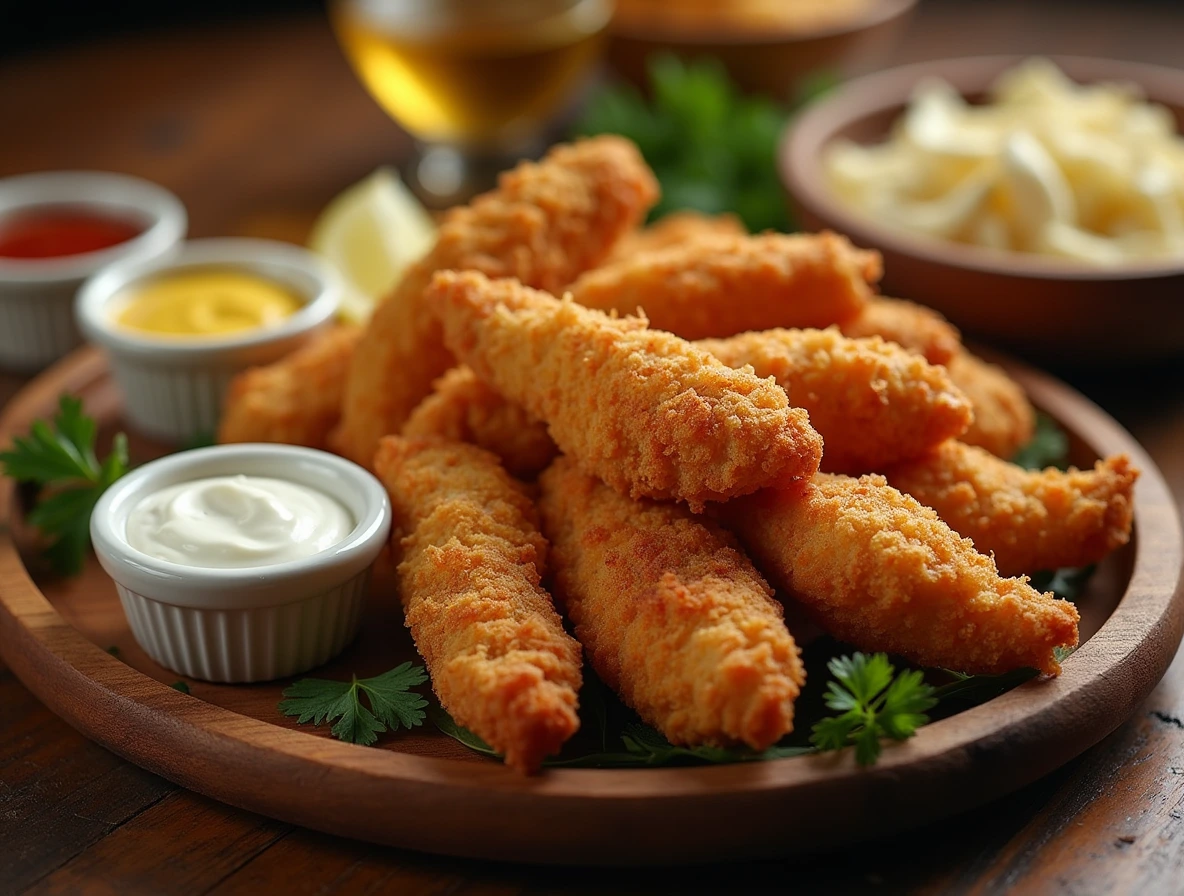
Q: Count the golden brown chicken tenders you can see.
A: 13